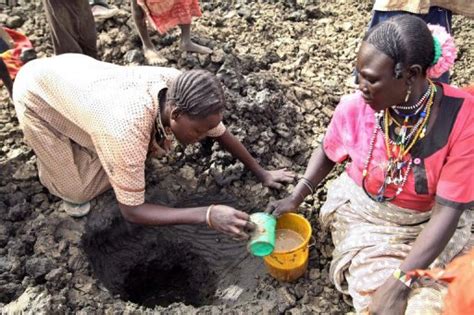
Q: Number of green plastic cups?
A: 1